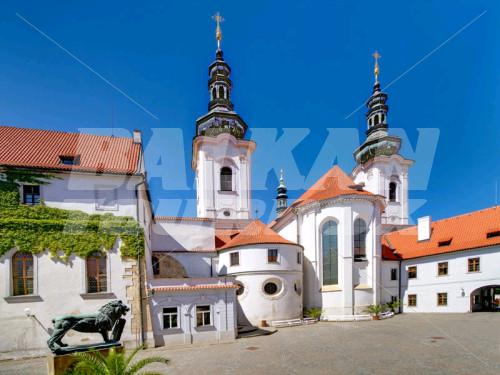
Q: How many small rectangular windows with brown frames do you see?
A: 5